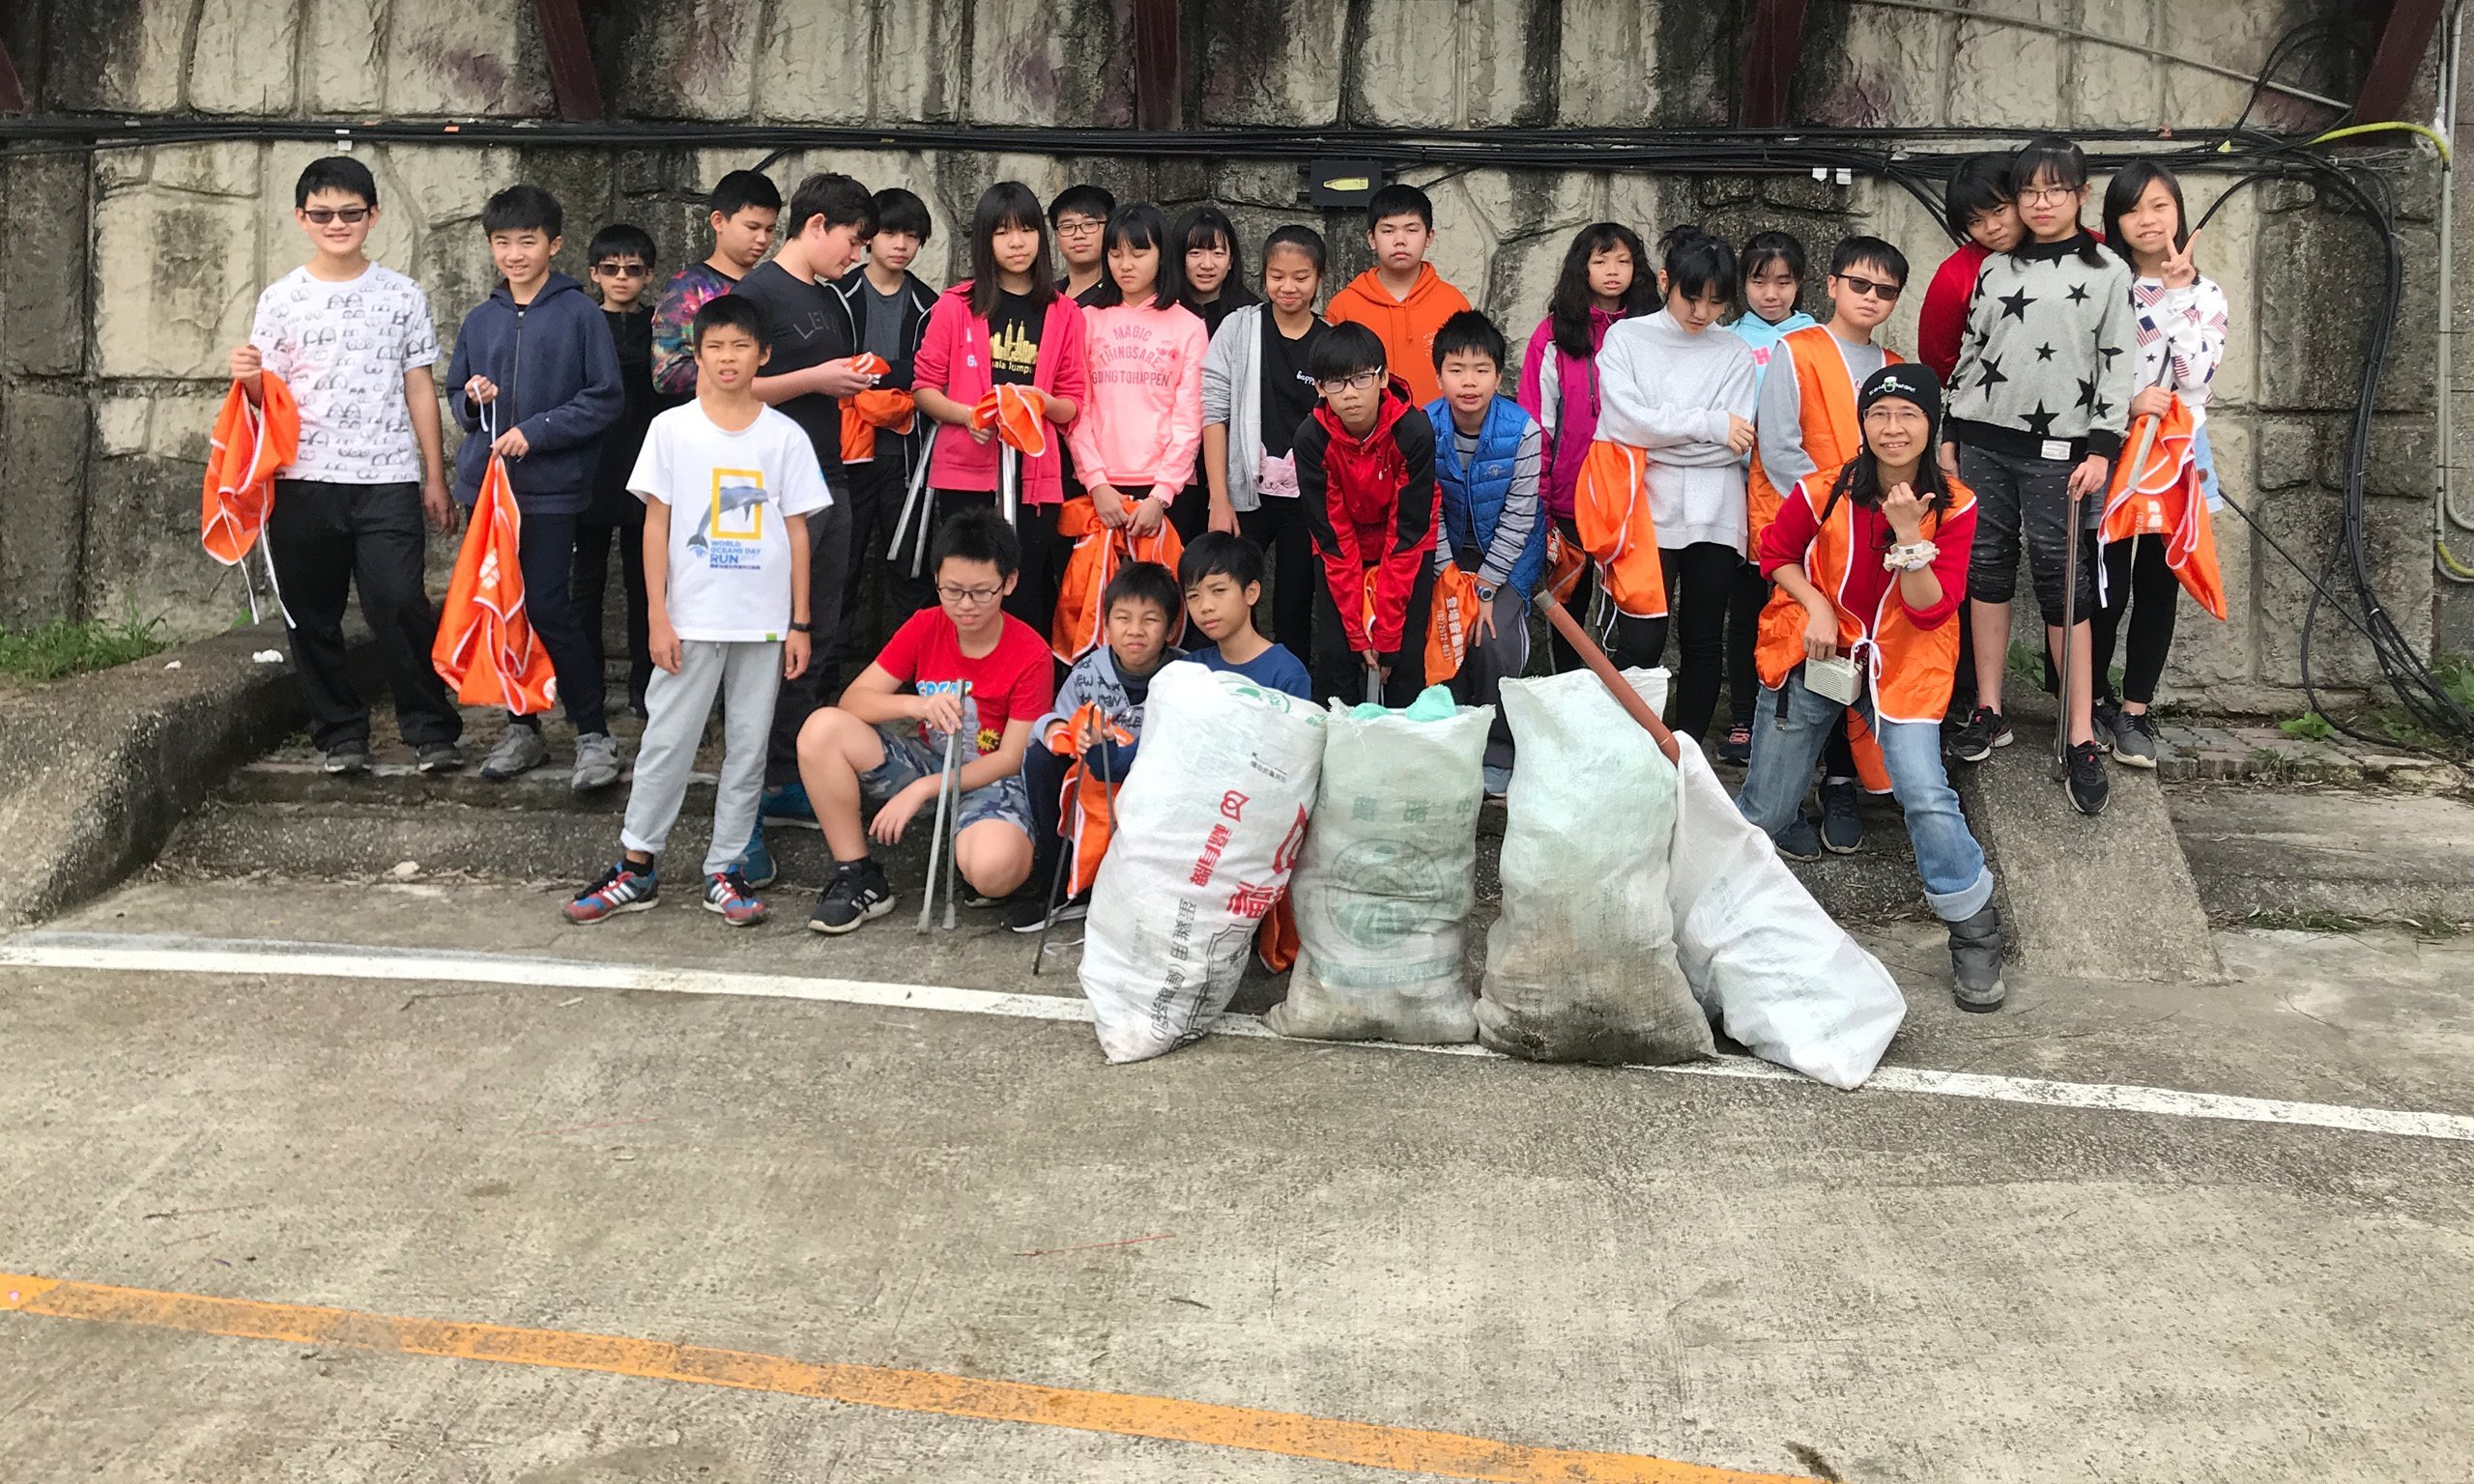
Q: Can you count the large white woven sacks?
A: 4